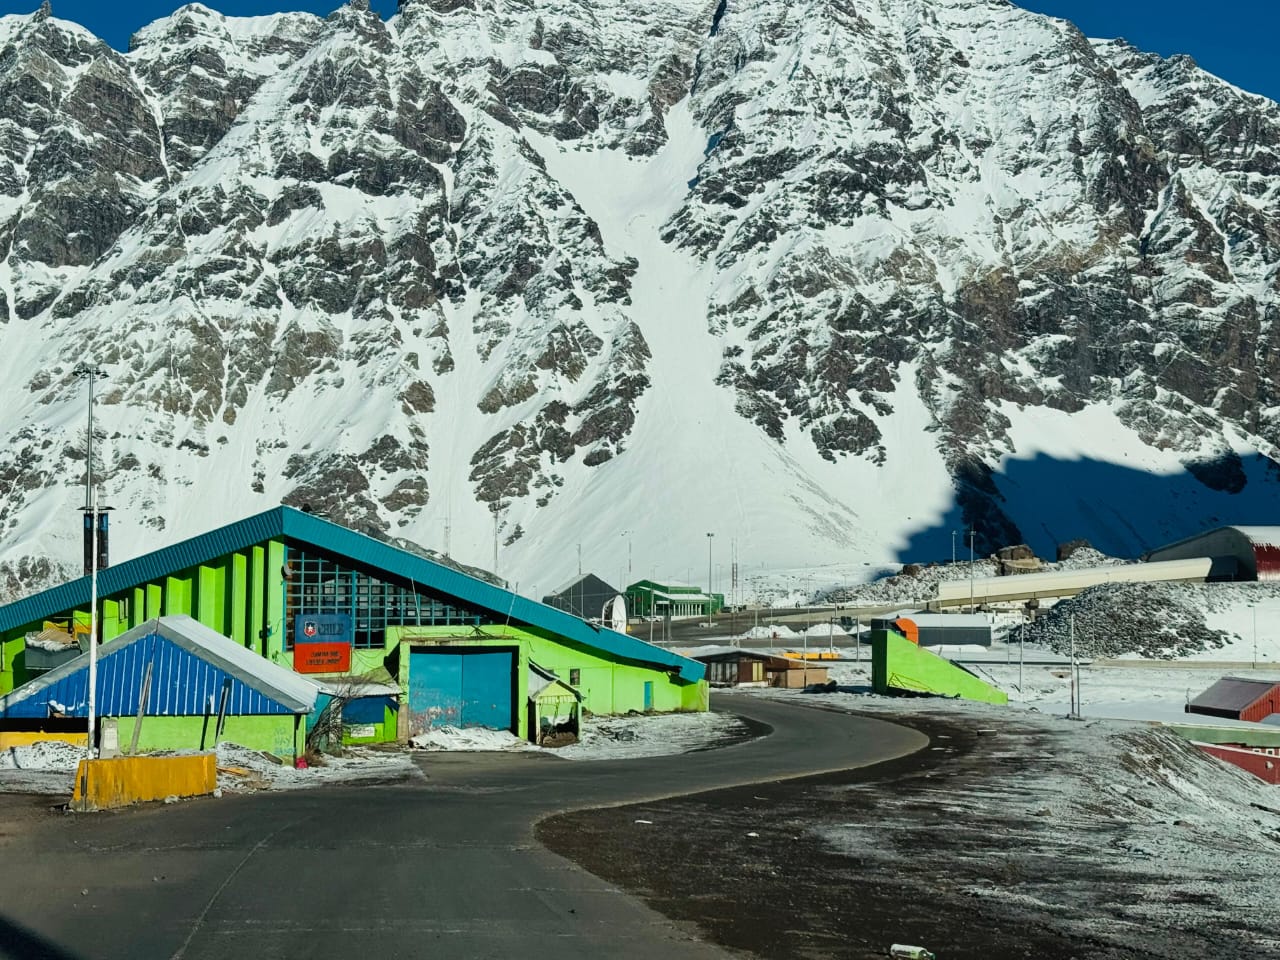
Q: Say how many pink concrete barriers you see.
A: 0